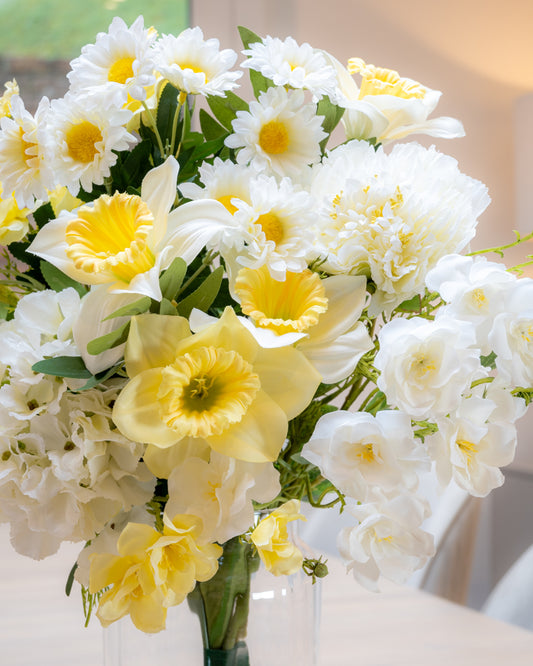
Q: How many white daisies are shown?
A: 8